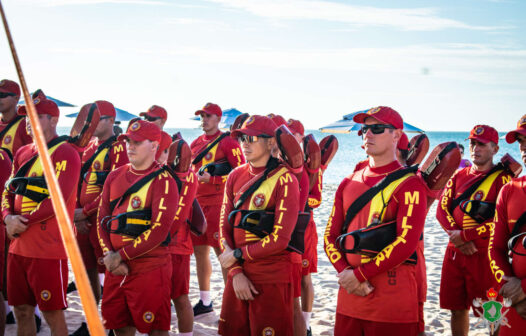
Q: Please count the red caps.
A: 14